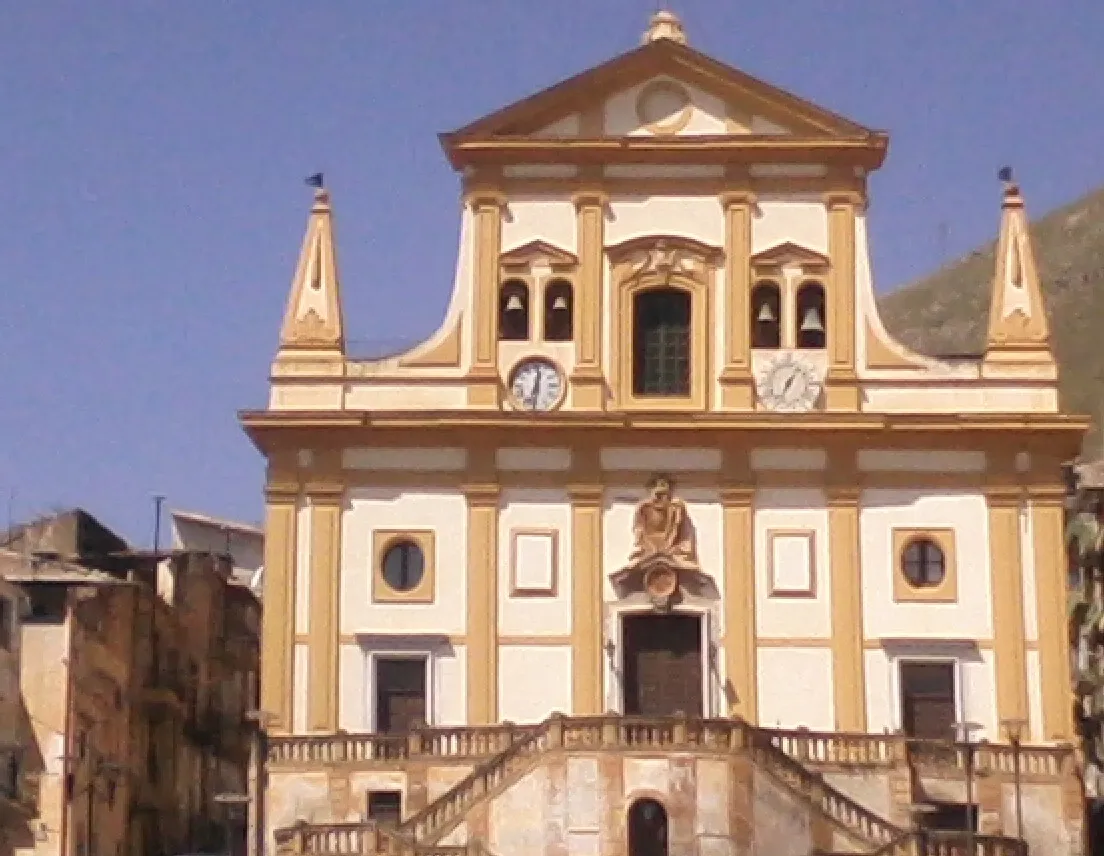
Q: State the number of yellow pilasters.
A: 12